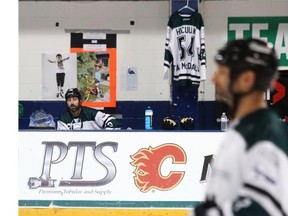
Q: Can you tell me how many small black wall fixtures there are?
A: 2